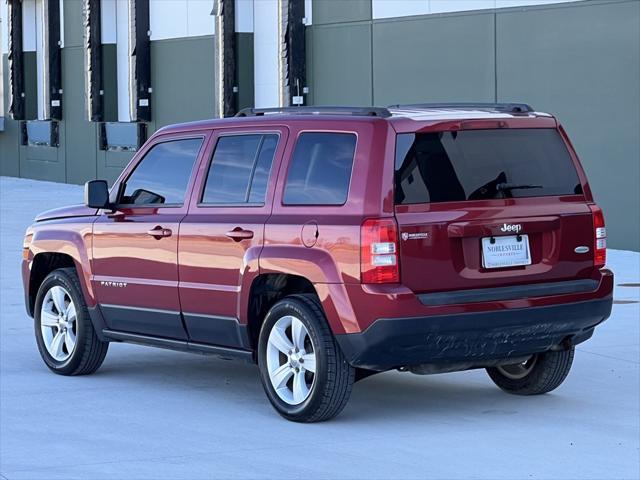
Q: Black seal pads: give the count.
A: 6